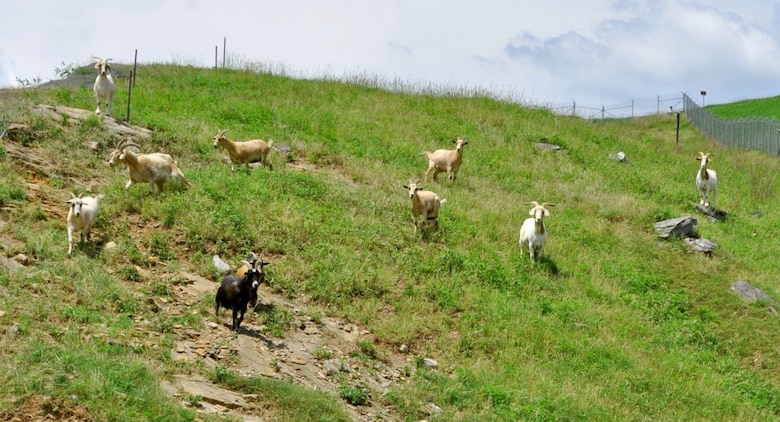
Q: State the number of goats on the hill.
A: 10